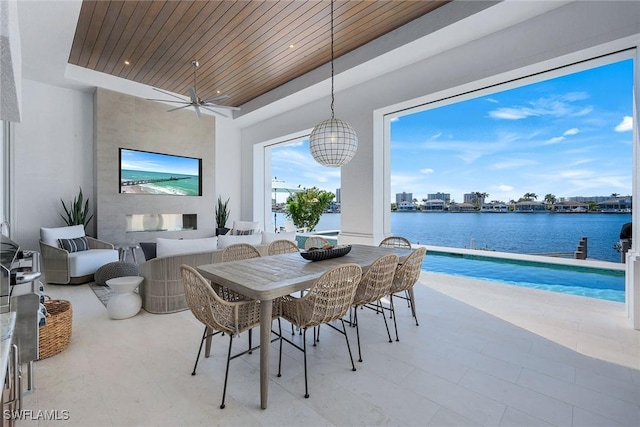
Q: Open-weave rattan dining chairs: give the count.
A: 8